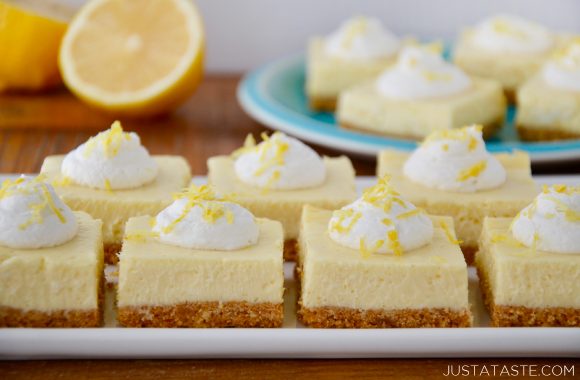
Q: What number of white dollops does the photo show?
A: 11